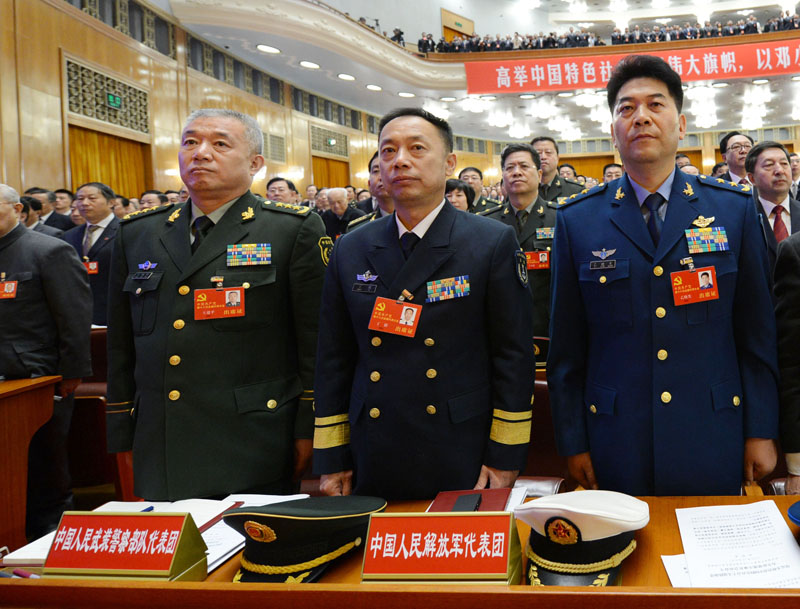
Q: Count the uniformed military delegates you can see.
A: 7